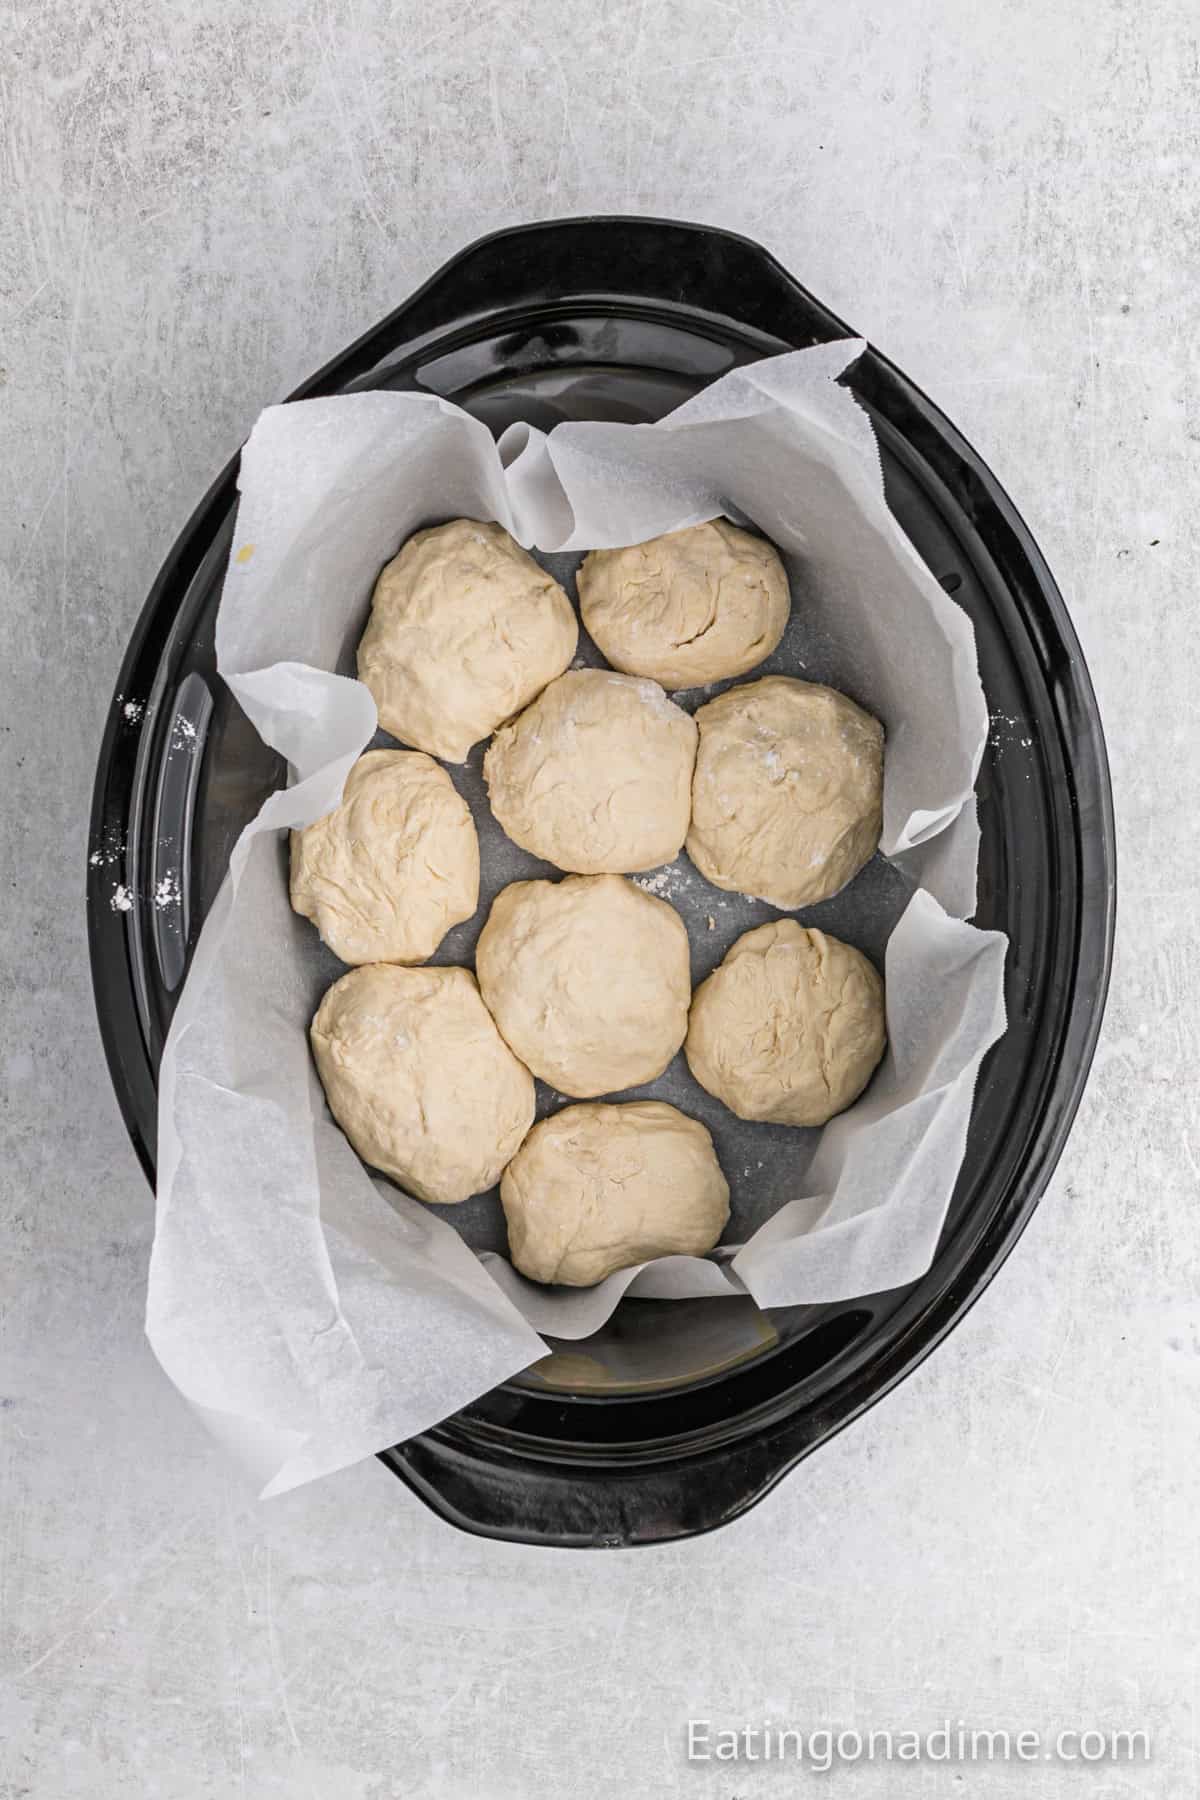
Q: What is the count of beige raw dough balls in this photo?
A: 9